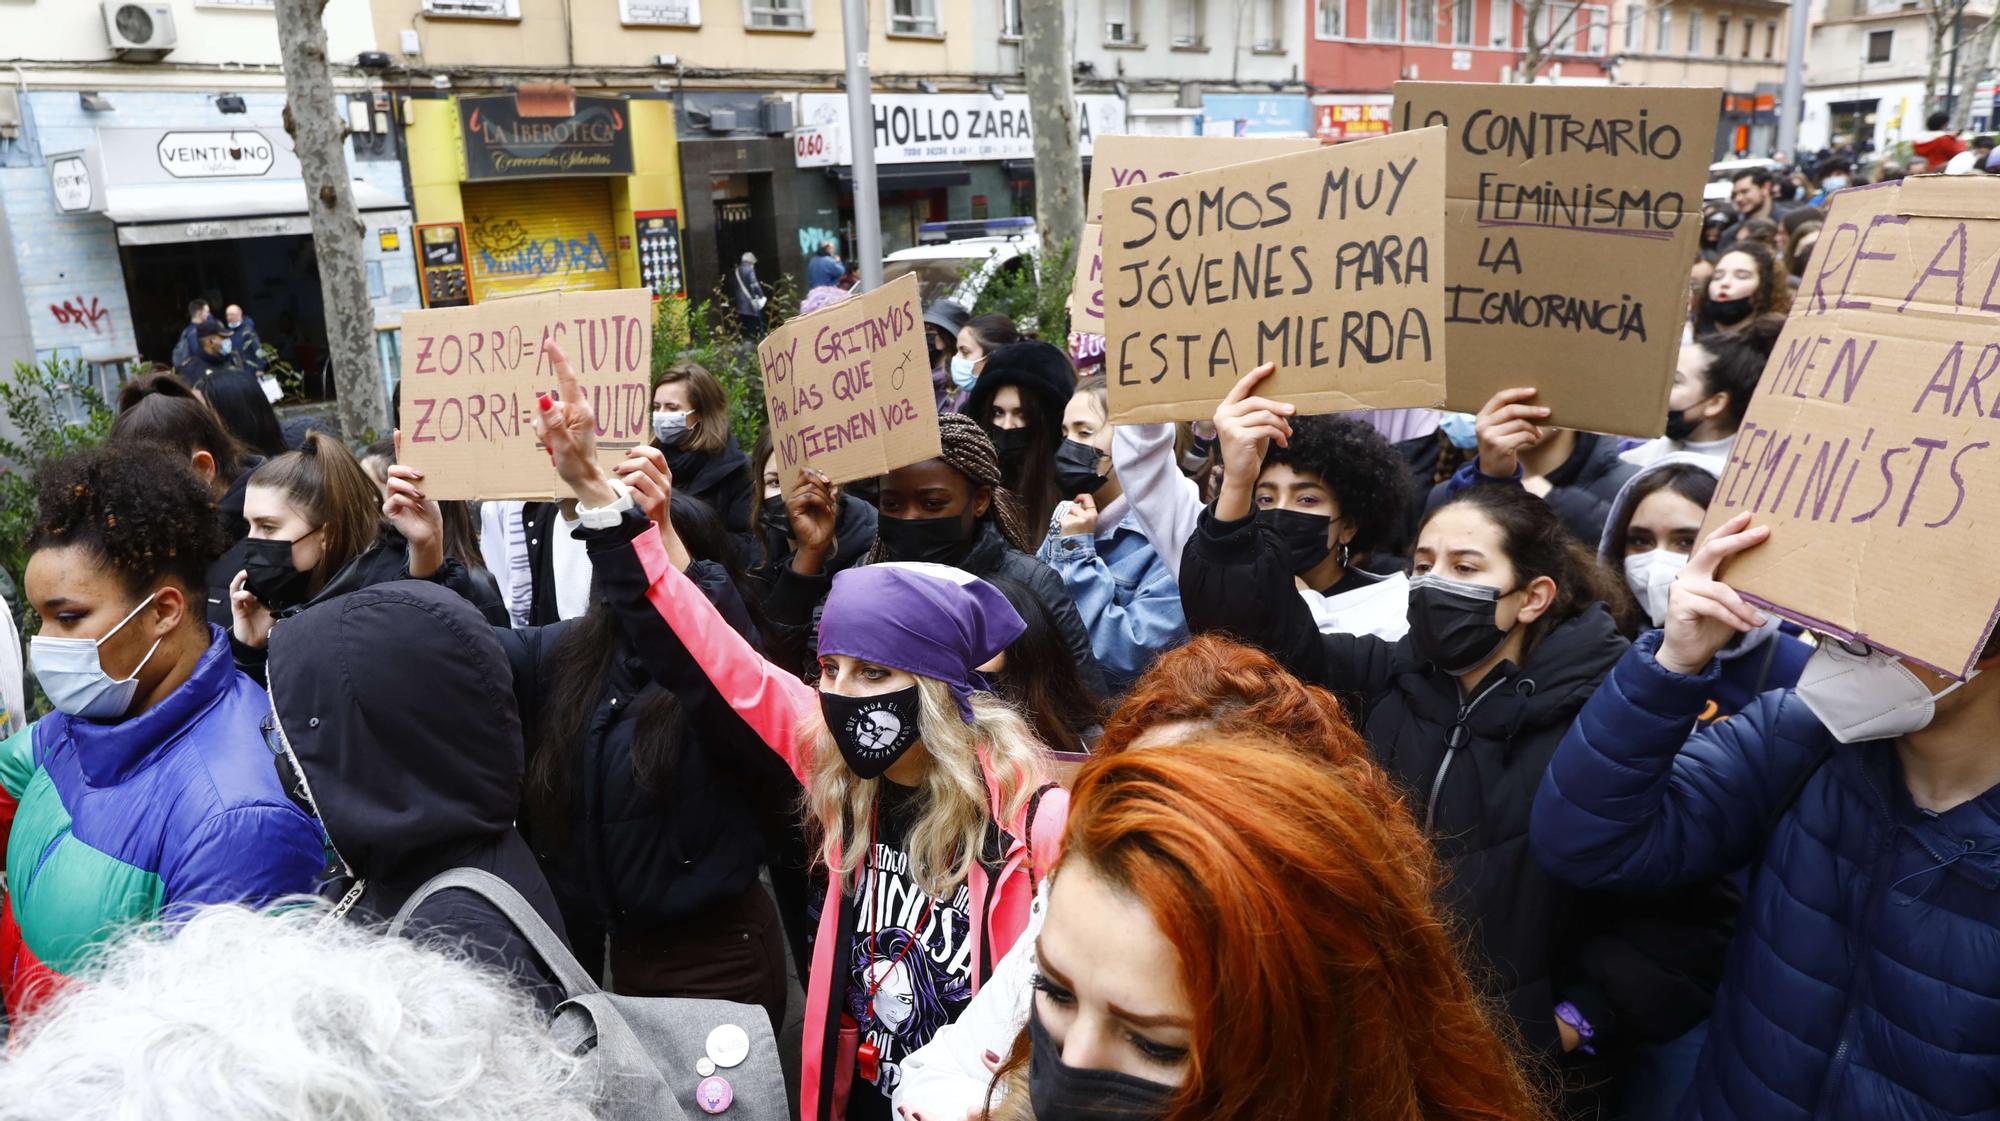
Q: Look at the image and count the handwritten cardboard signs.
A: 6